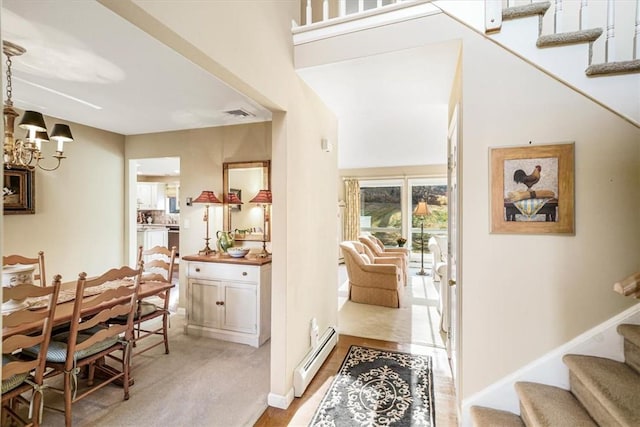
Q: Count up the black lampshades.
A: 3